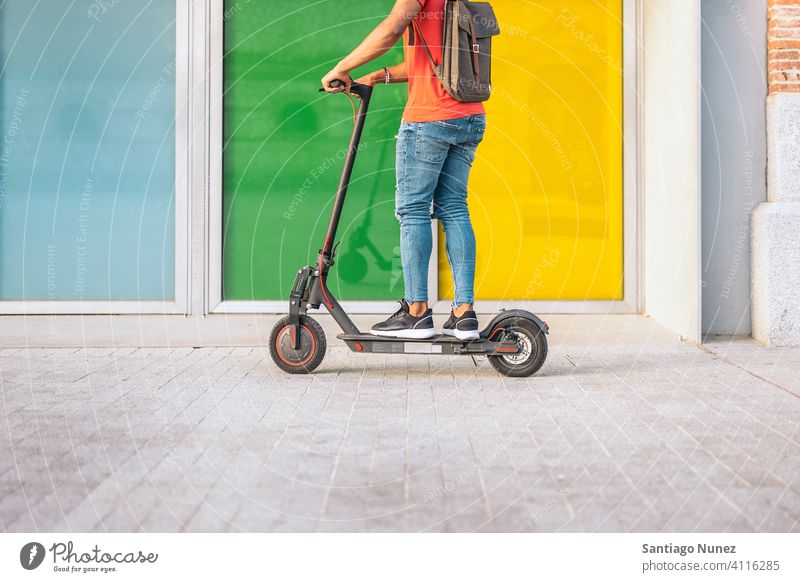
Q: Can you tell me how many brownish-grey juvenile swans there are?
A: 0